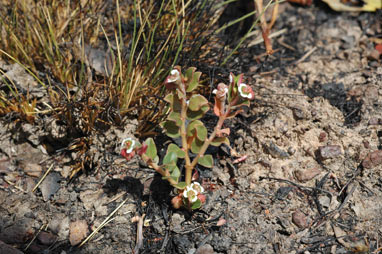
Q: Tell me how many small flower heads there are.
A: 6